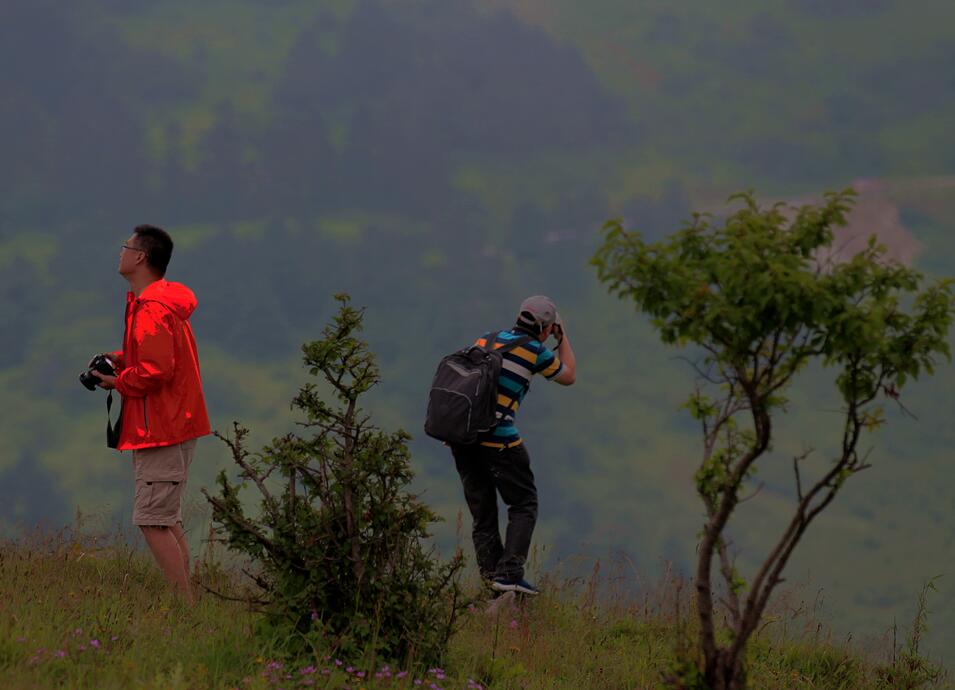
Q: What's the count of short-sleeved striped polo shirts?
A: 1